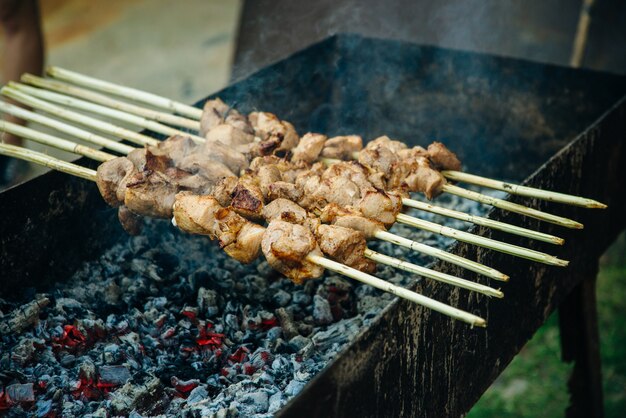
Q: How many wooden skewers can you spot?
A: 7